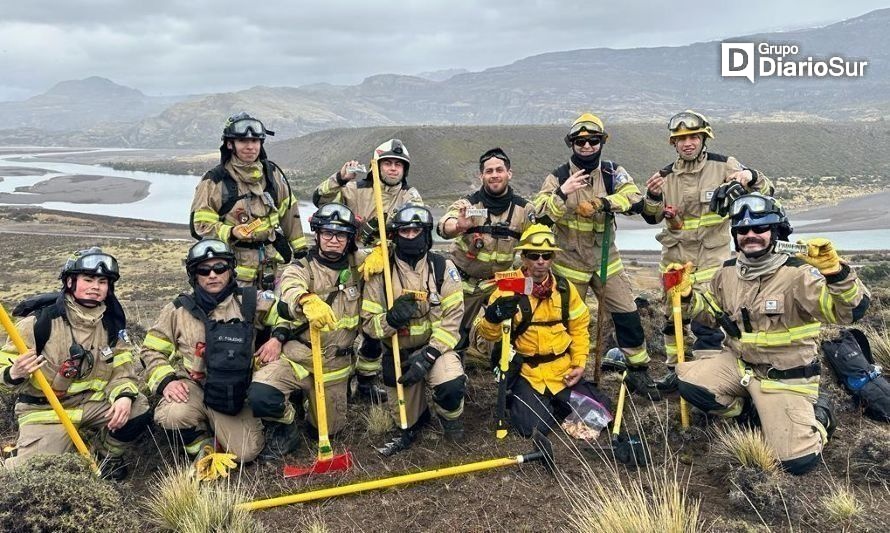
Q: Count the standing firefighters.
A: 5